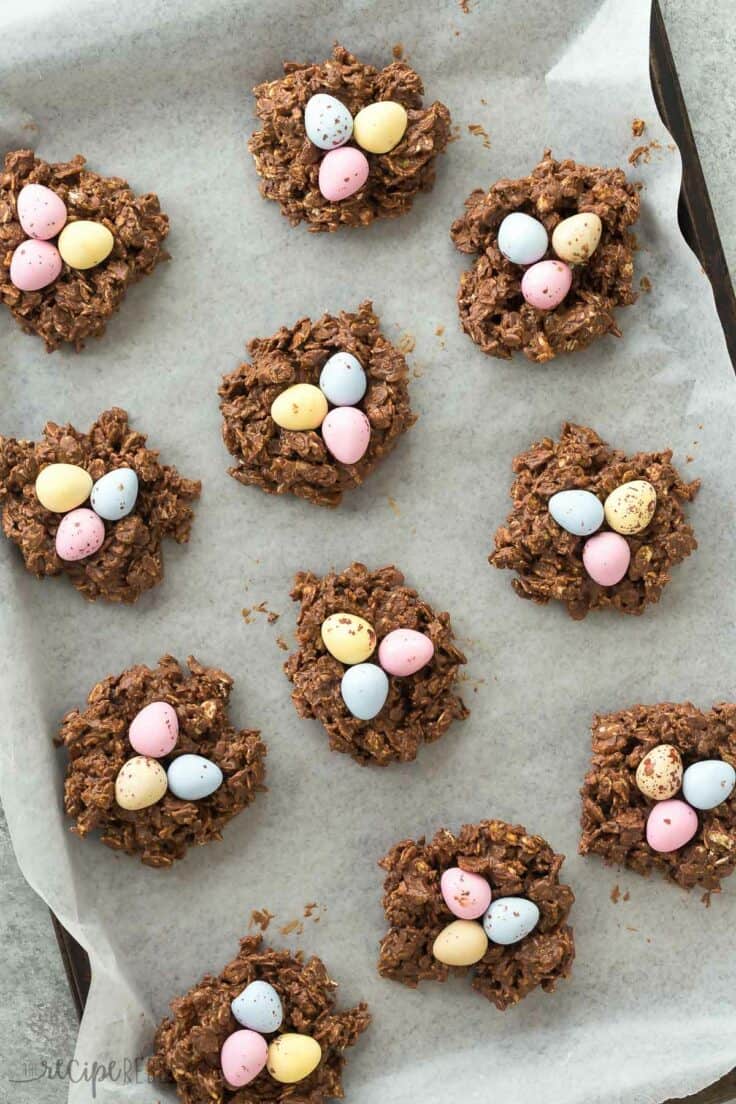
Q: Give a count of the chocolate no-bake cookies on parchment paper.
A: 11